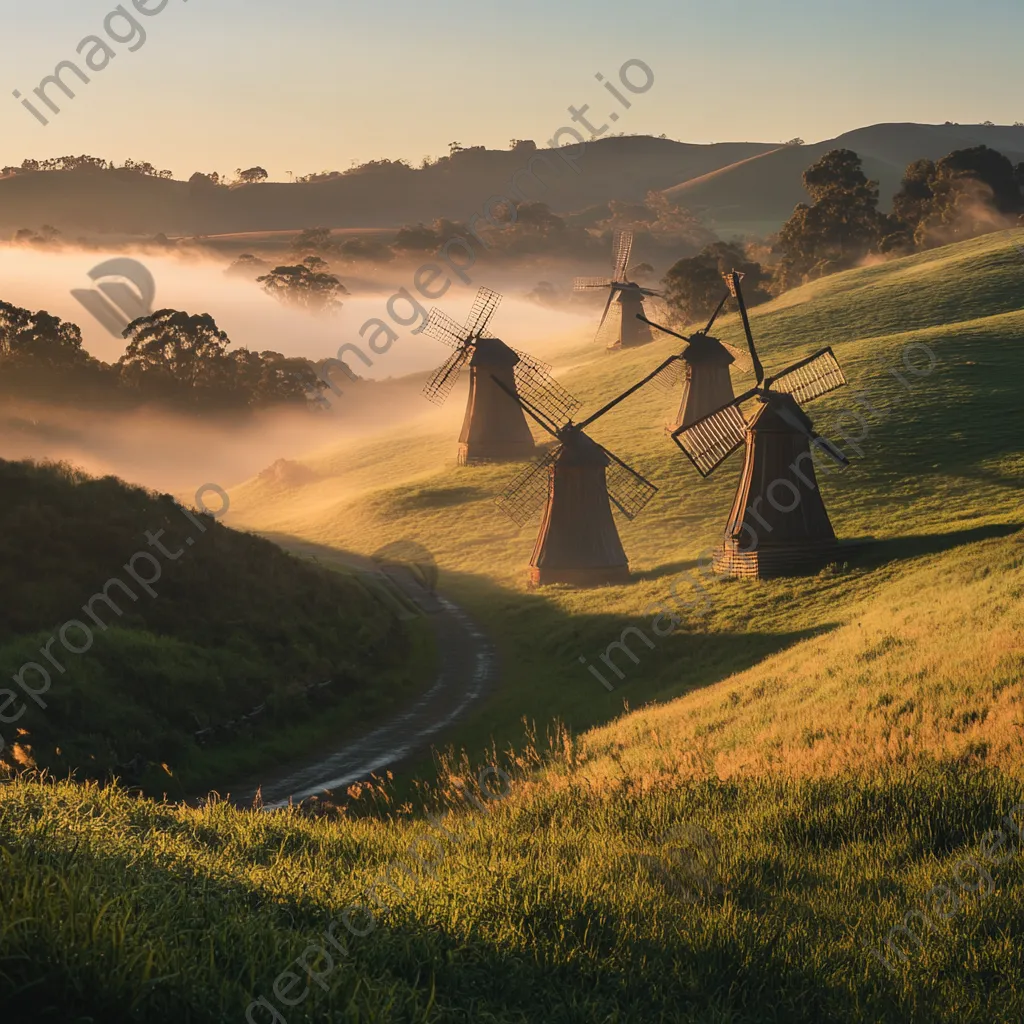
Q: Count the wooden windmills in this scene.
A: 5